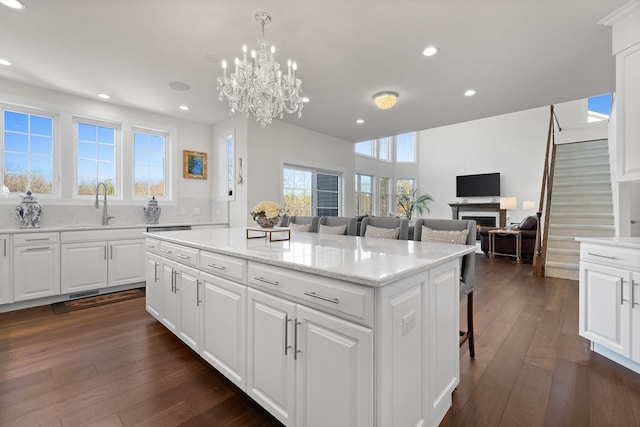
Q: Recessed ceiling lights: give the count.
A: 8